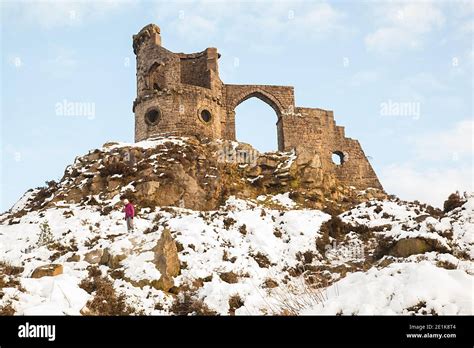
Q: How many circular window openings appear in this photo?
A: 3